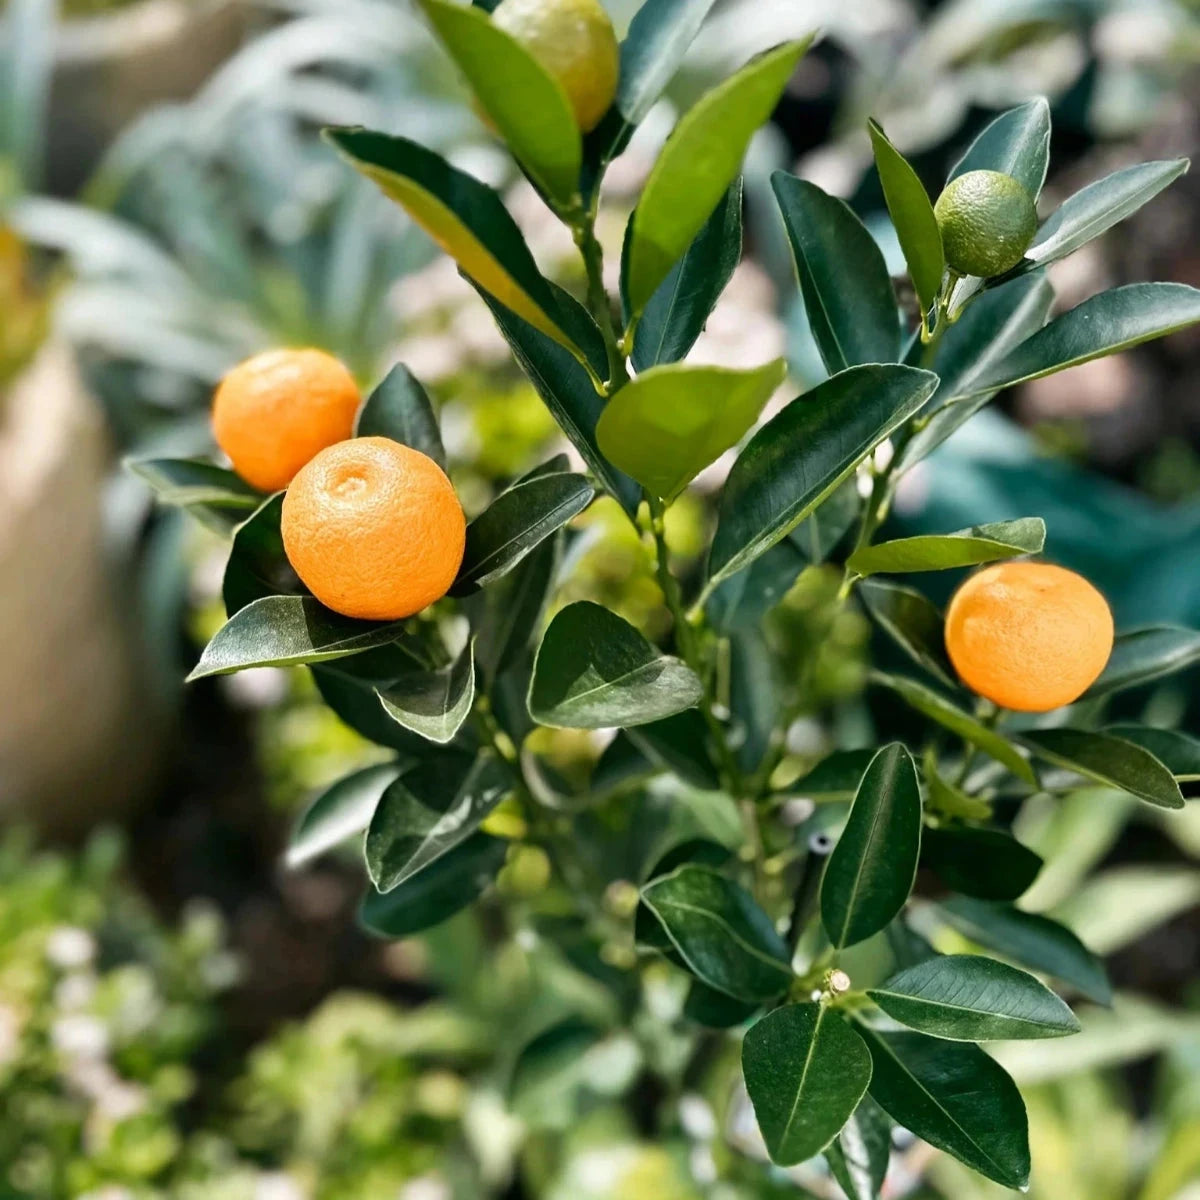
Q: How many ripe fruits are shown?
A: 3